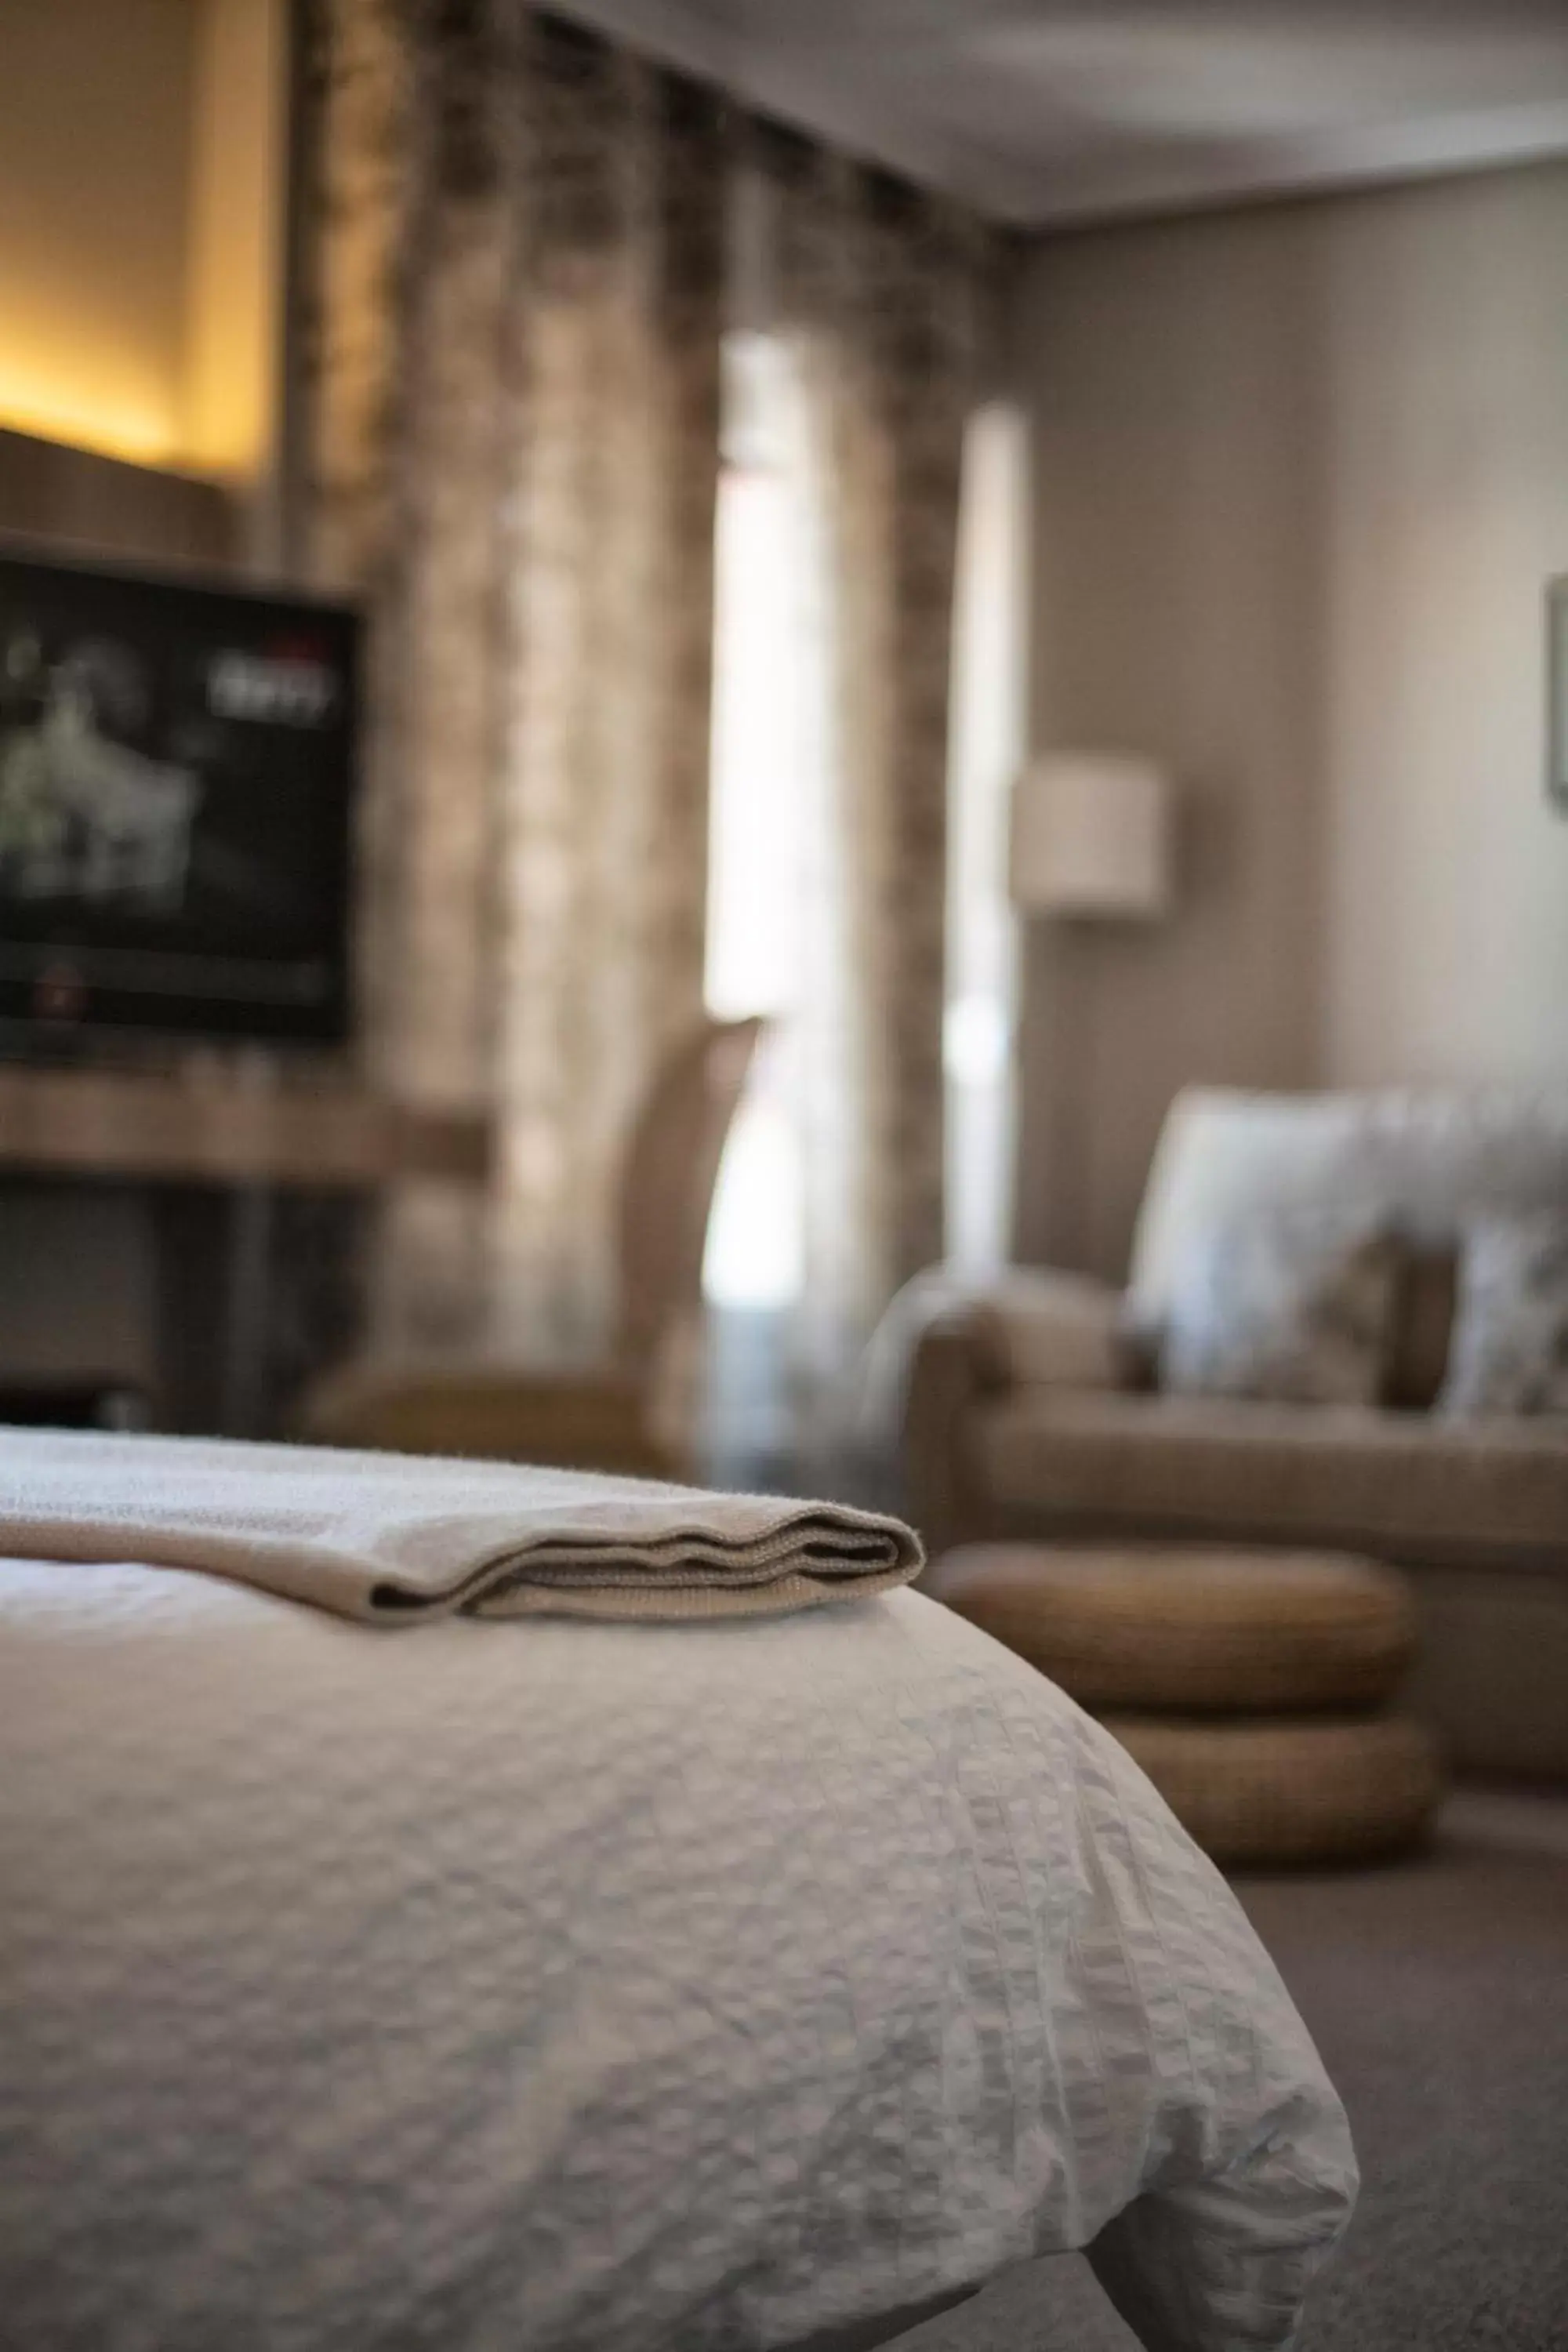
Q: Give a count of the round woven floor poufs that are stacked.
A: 2